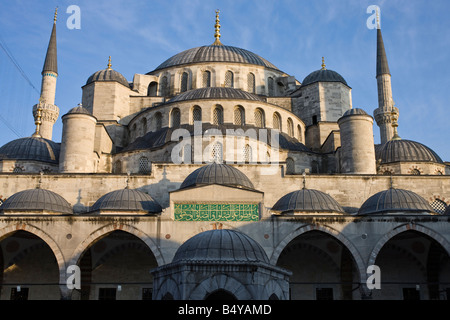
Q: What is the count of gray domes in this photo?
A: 14